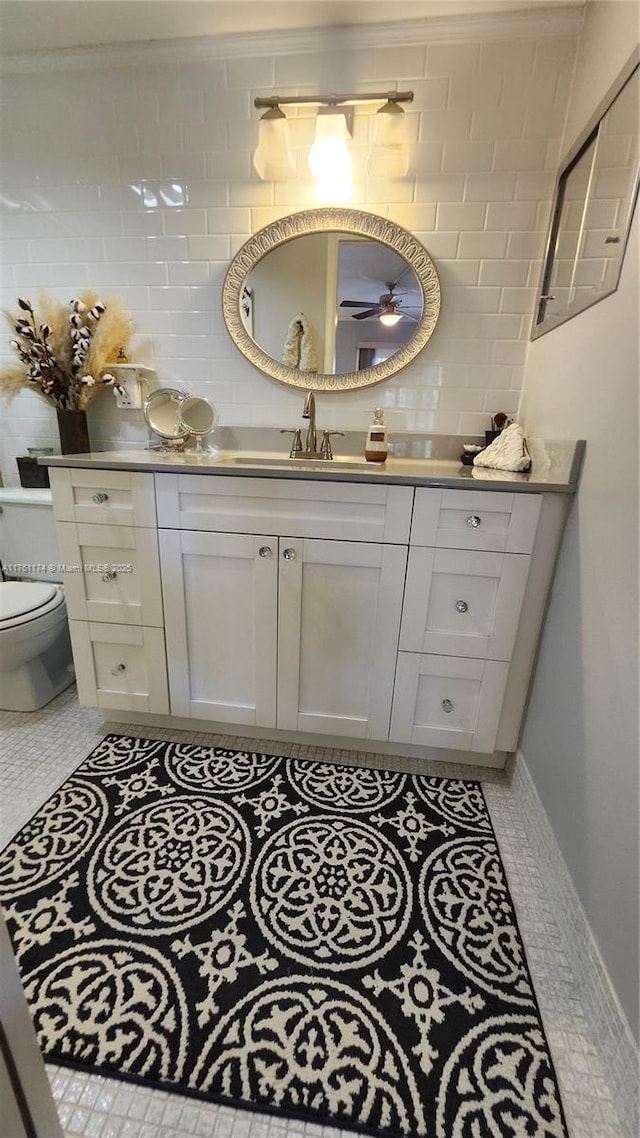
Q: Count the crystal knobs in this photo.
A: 8